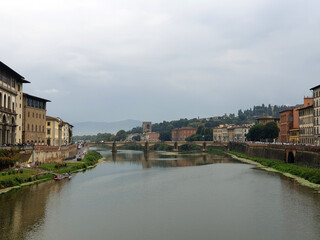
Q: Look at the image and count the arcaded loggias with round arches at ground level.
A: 1